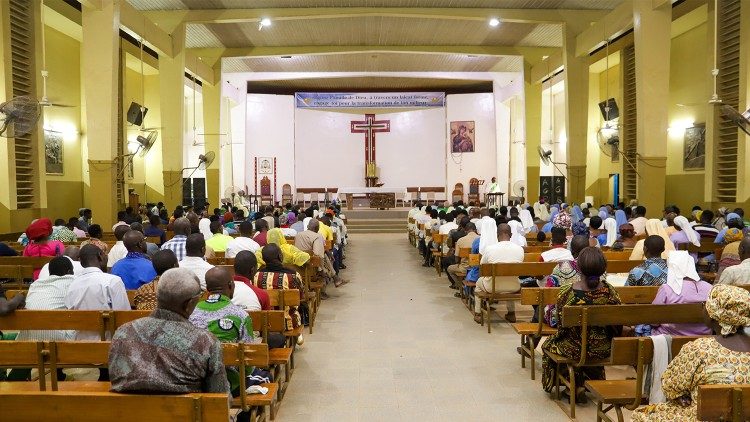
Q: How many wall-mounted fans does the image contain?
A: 6